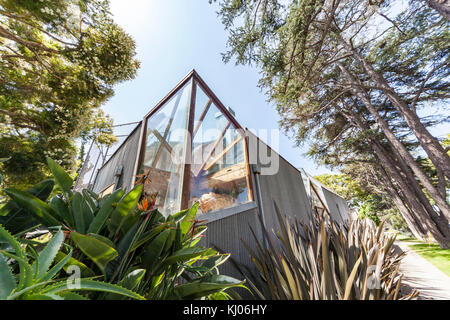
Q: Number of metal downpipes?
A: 2